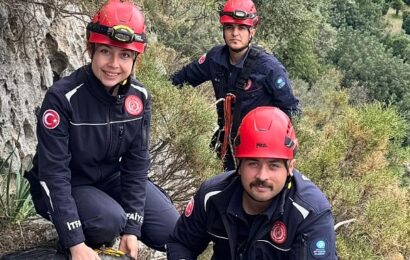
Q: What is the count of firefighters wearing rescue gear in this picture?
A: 3